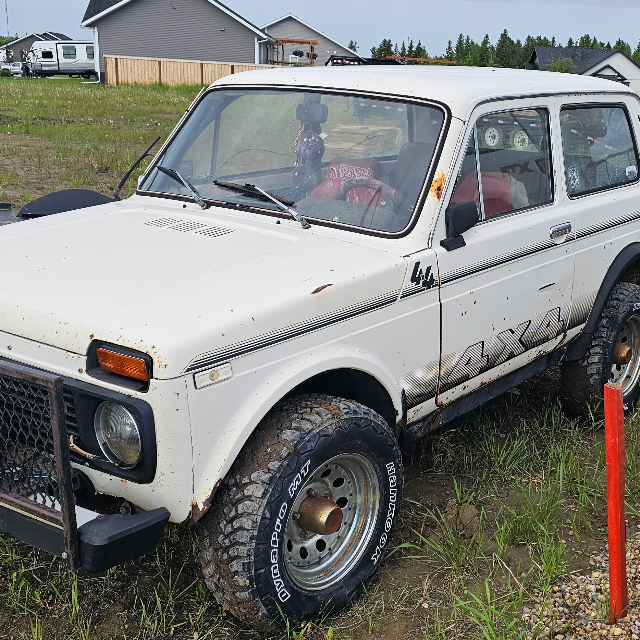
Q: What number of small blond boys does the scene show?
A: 0